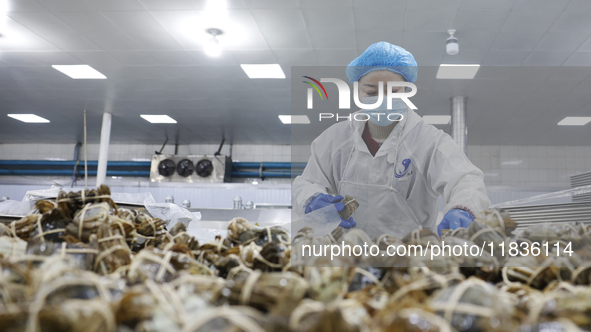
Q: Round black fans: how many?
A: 3